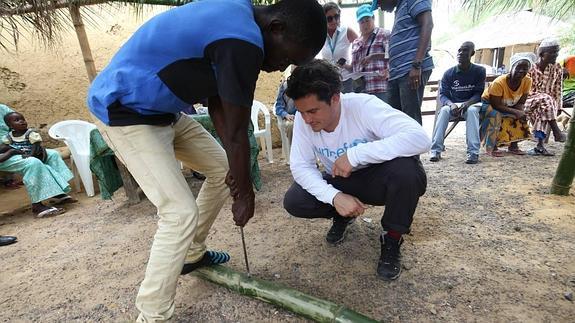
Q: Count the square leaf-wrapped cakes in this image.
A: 0